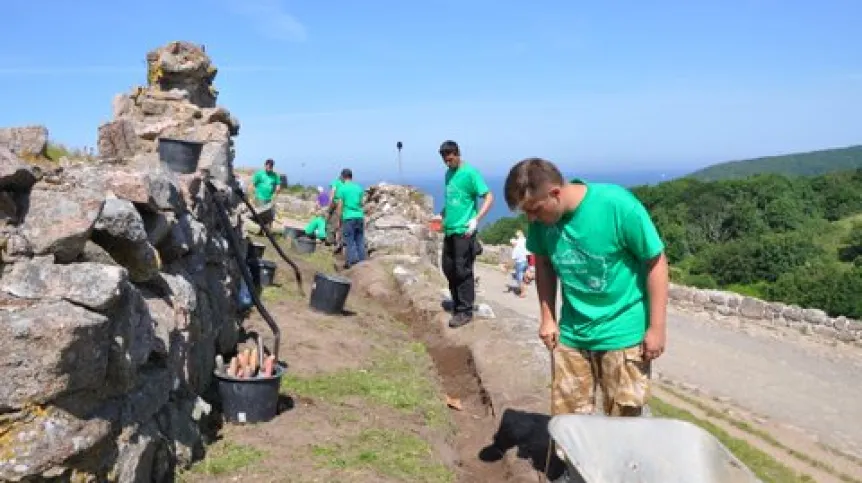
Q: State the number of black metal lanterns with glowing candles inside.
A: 0